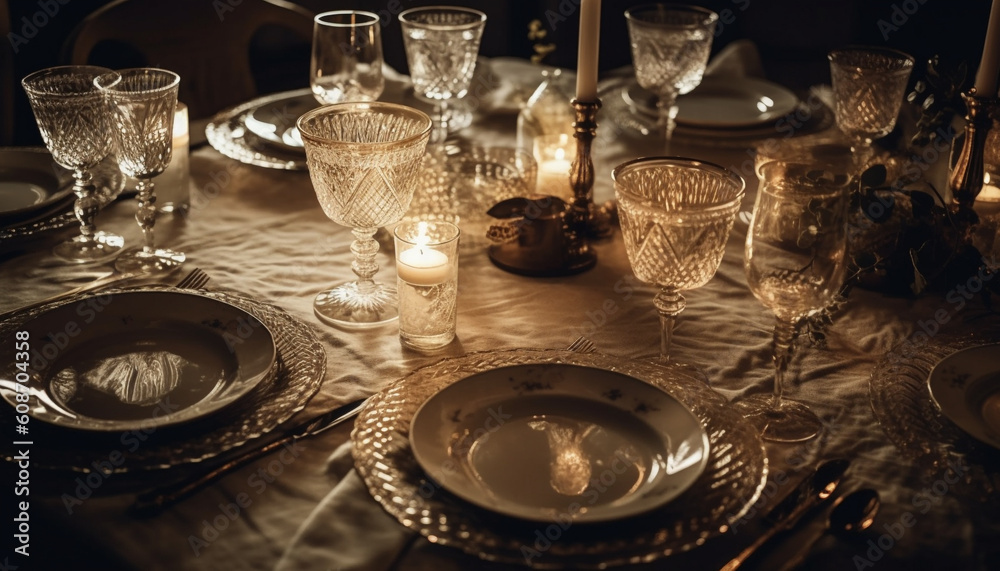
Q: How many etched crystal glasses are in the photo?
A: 7